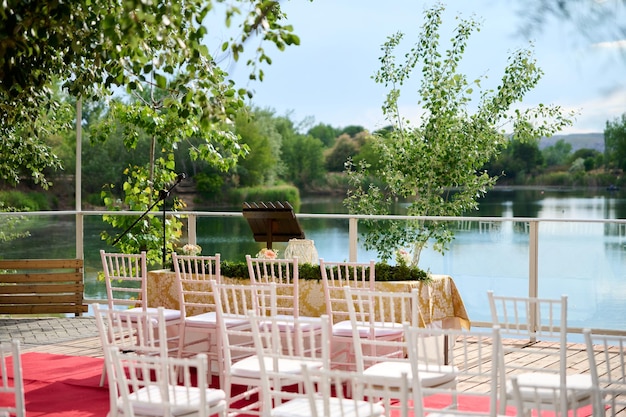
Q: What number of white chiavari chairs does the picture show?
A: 15